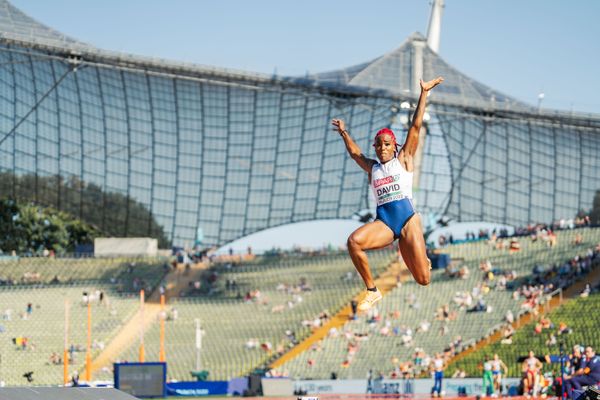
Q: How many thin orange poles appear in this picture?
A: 4